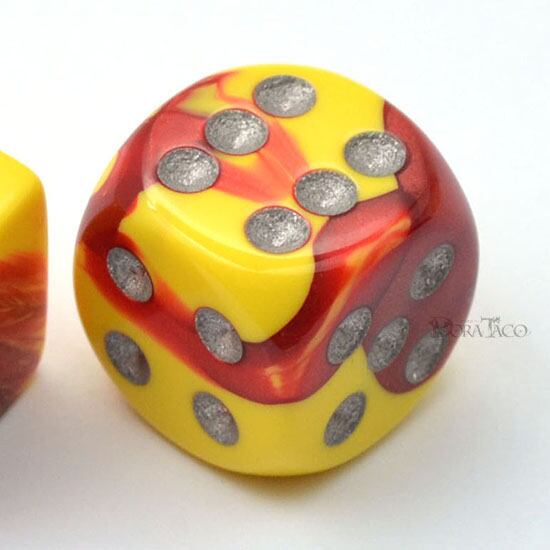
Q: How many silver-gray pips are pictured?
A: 15